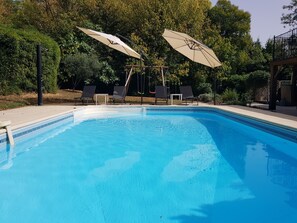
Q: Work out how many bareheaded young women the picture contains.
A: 0